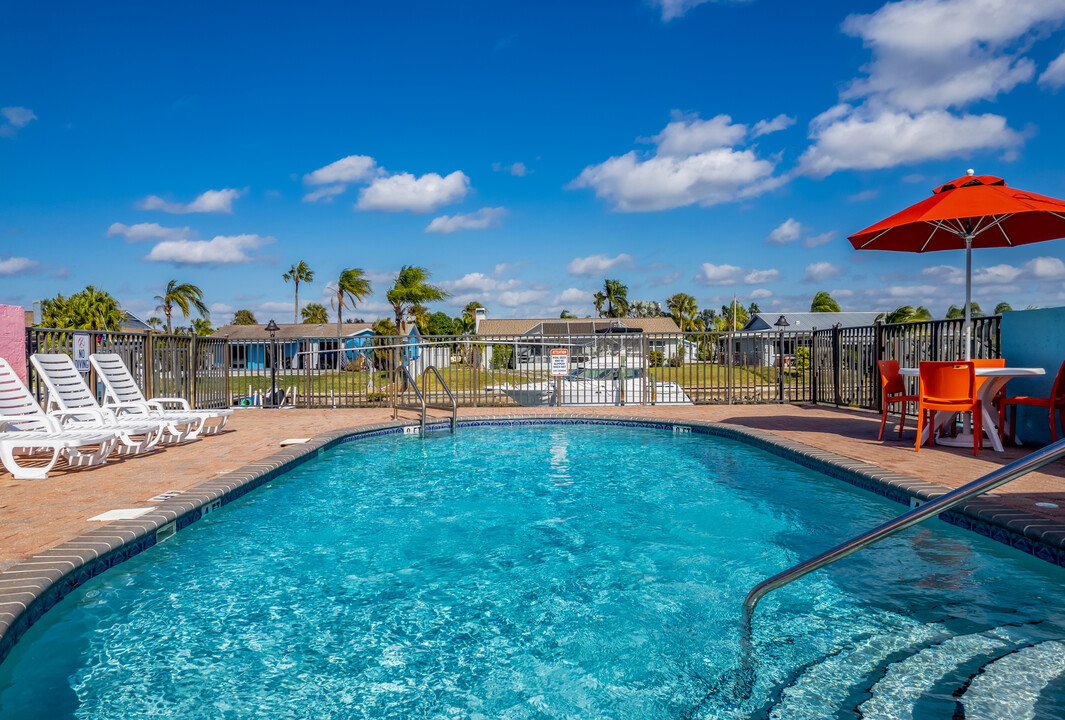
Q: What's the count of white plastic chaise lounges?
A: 4